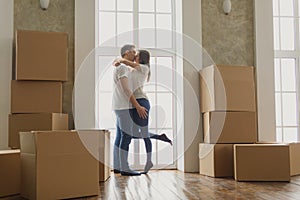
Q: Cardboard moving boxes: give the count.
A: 11